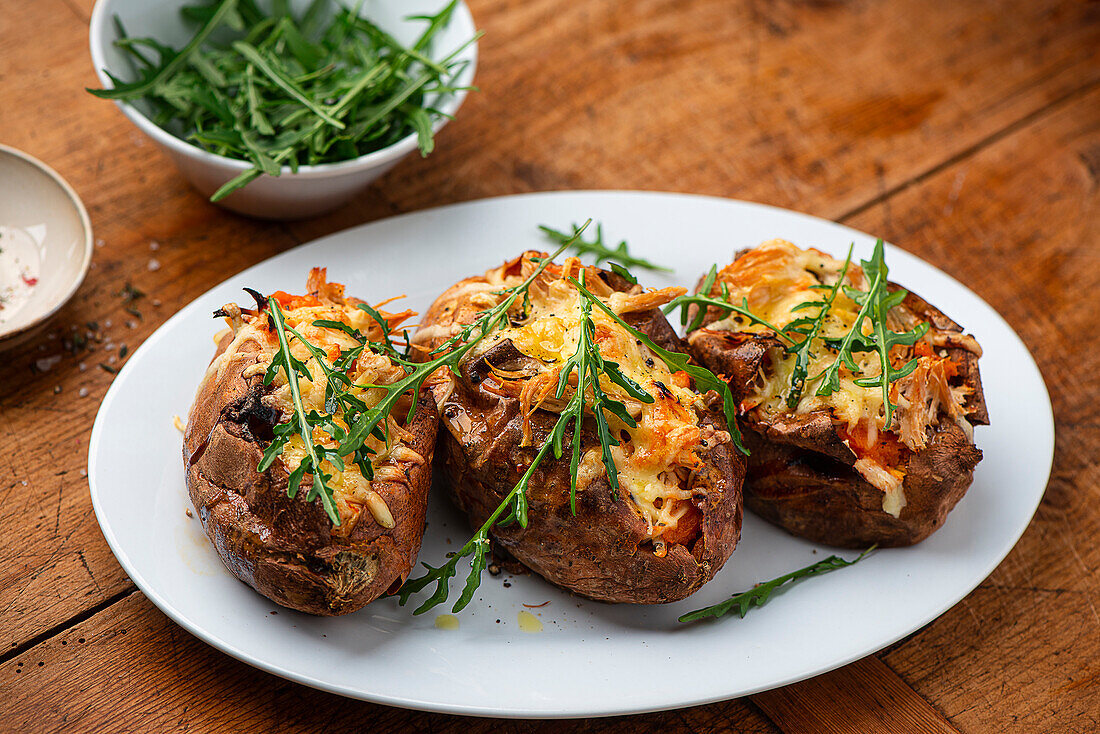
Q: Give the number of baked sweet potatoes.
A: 3